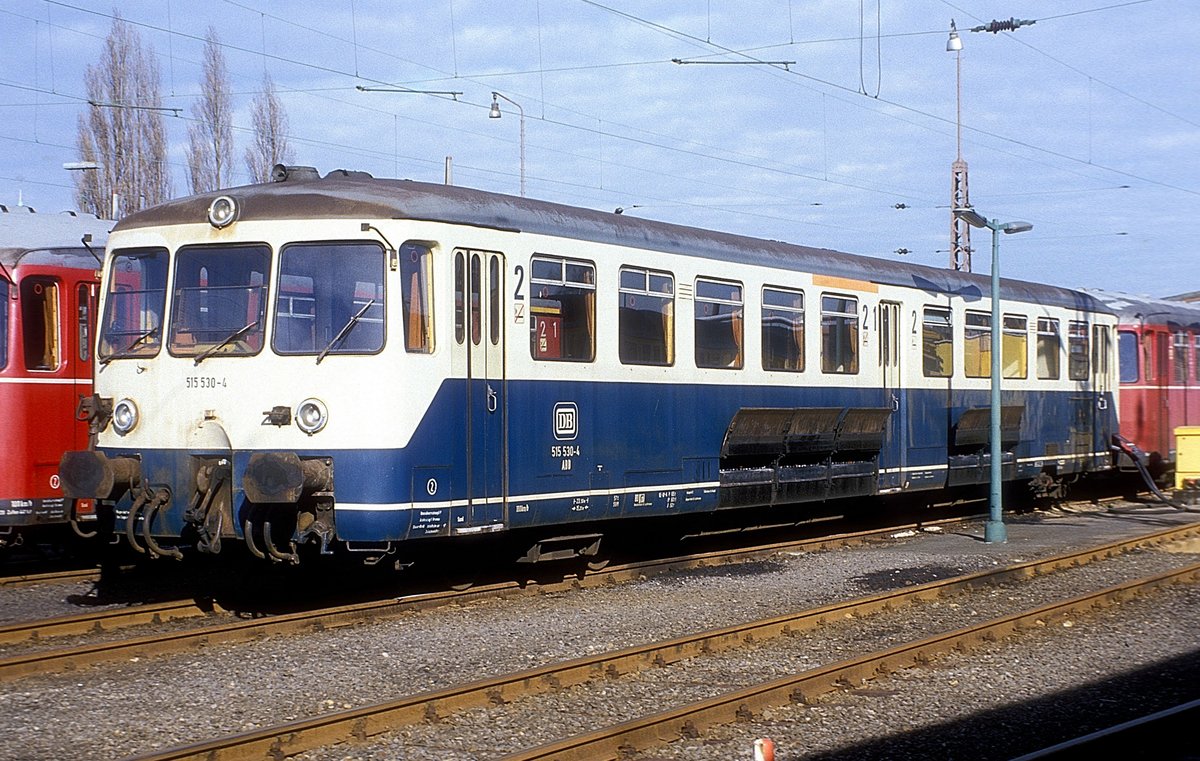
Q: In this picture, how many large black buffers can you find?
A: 2